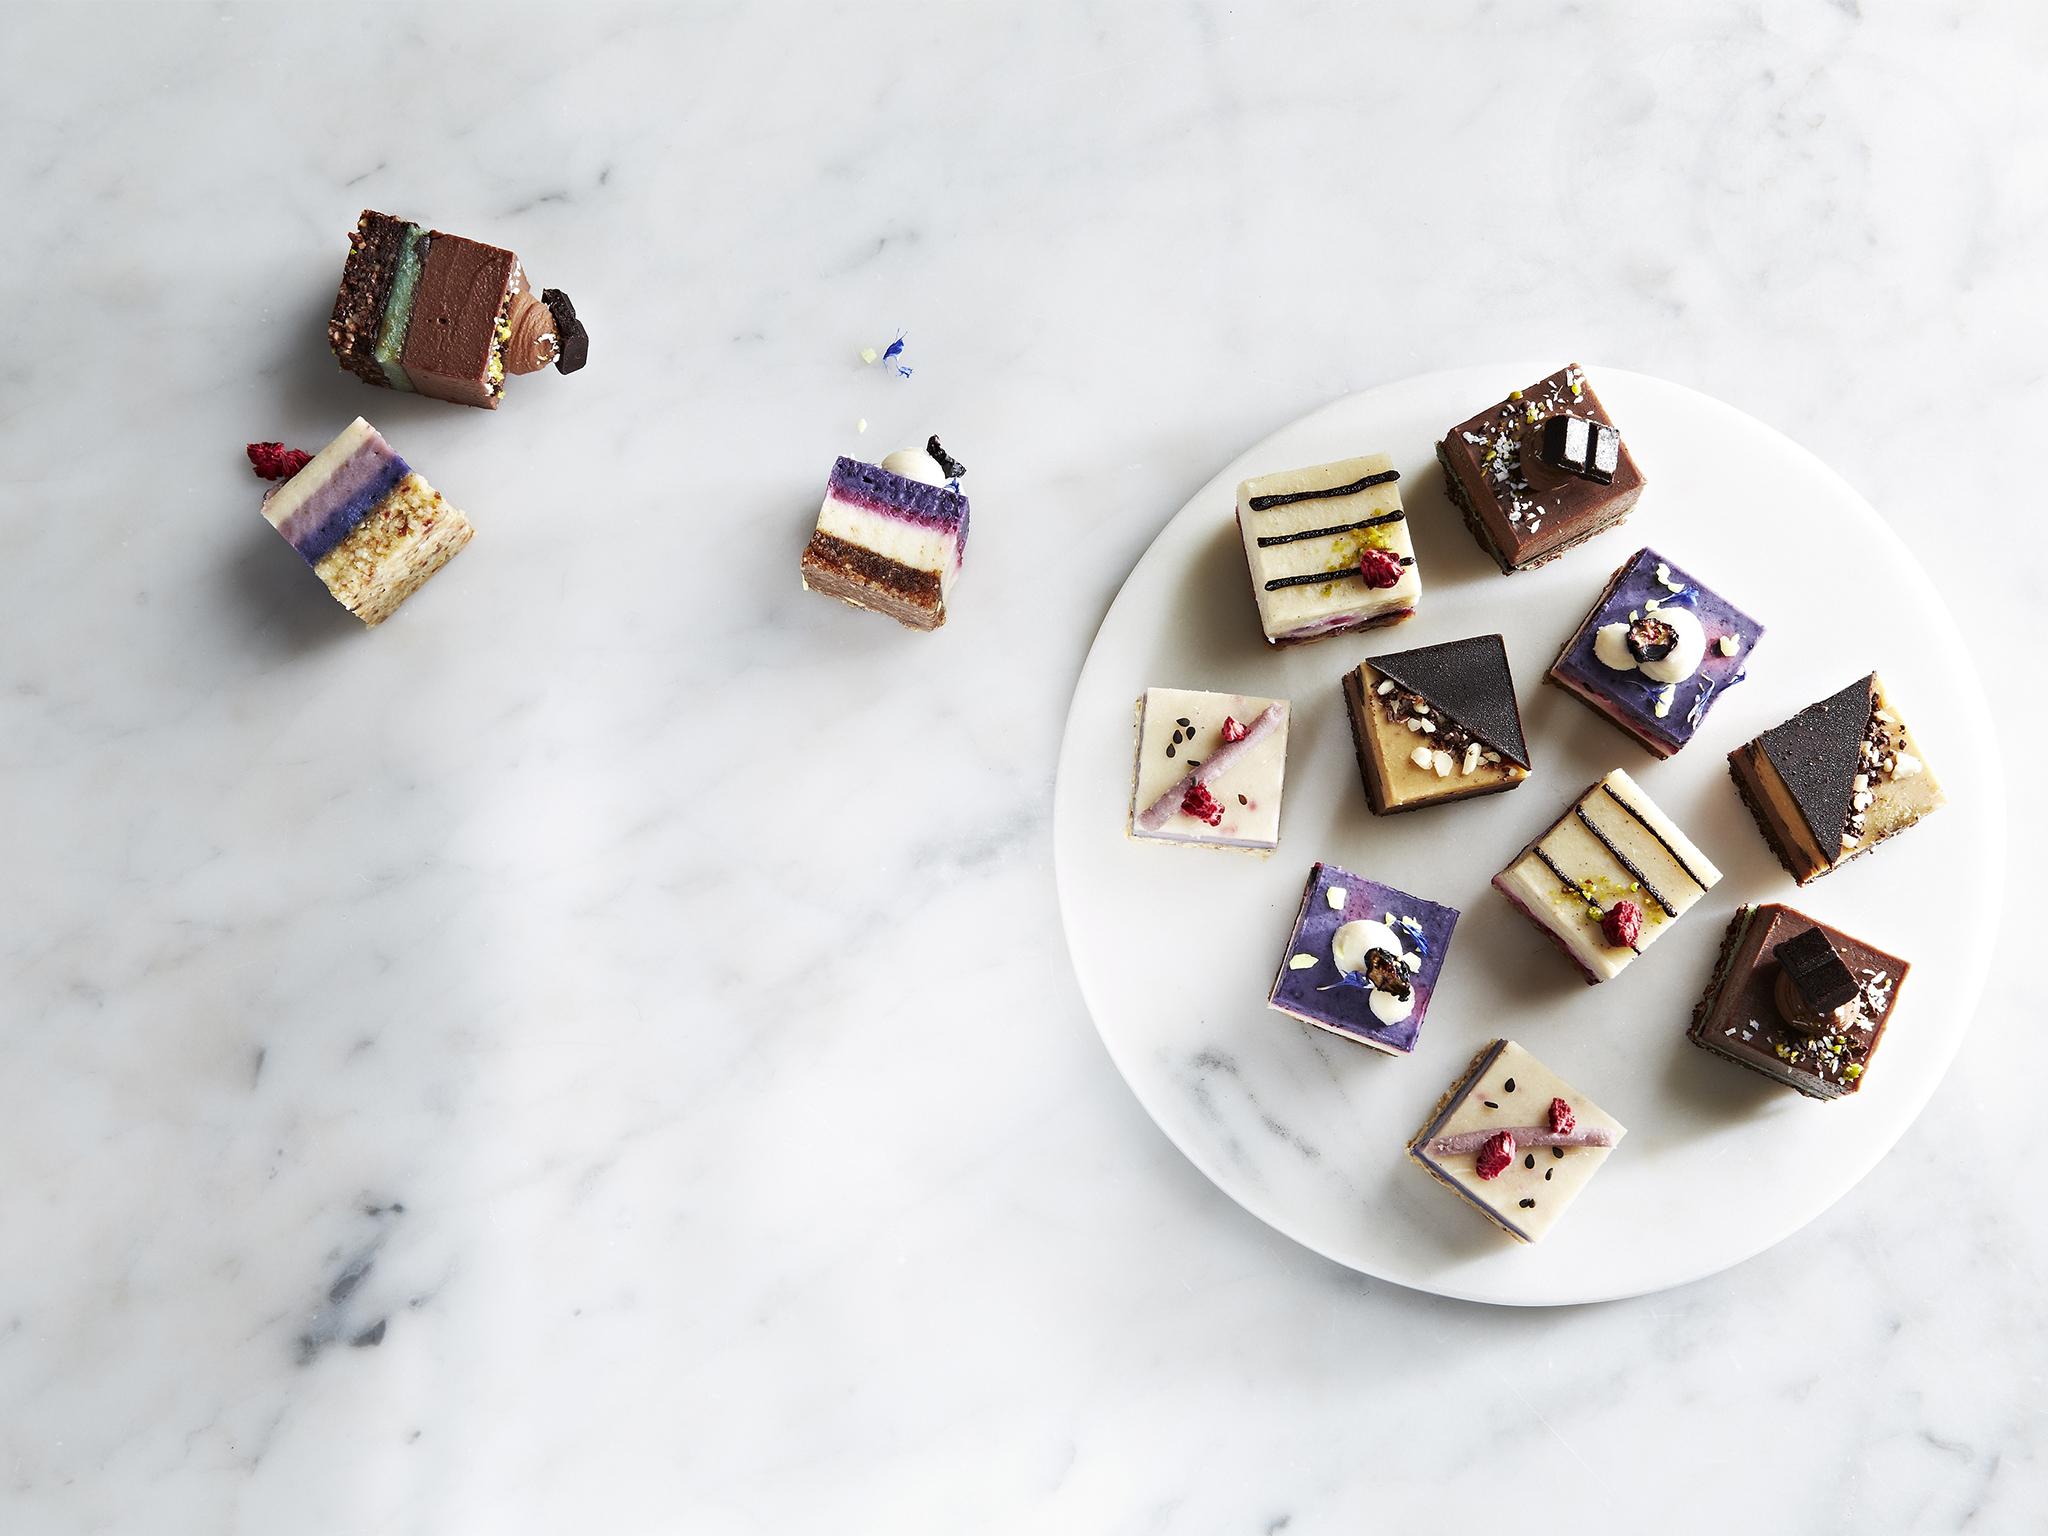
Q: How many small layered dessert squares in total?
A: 13